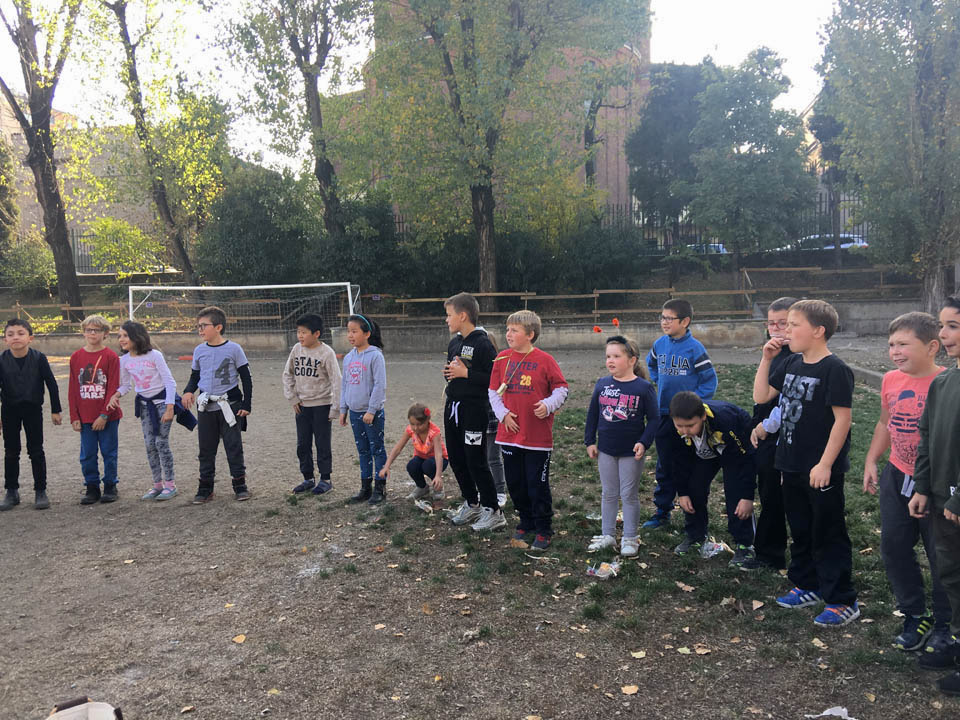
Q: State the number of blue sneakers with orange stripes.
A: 2